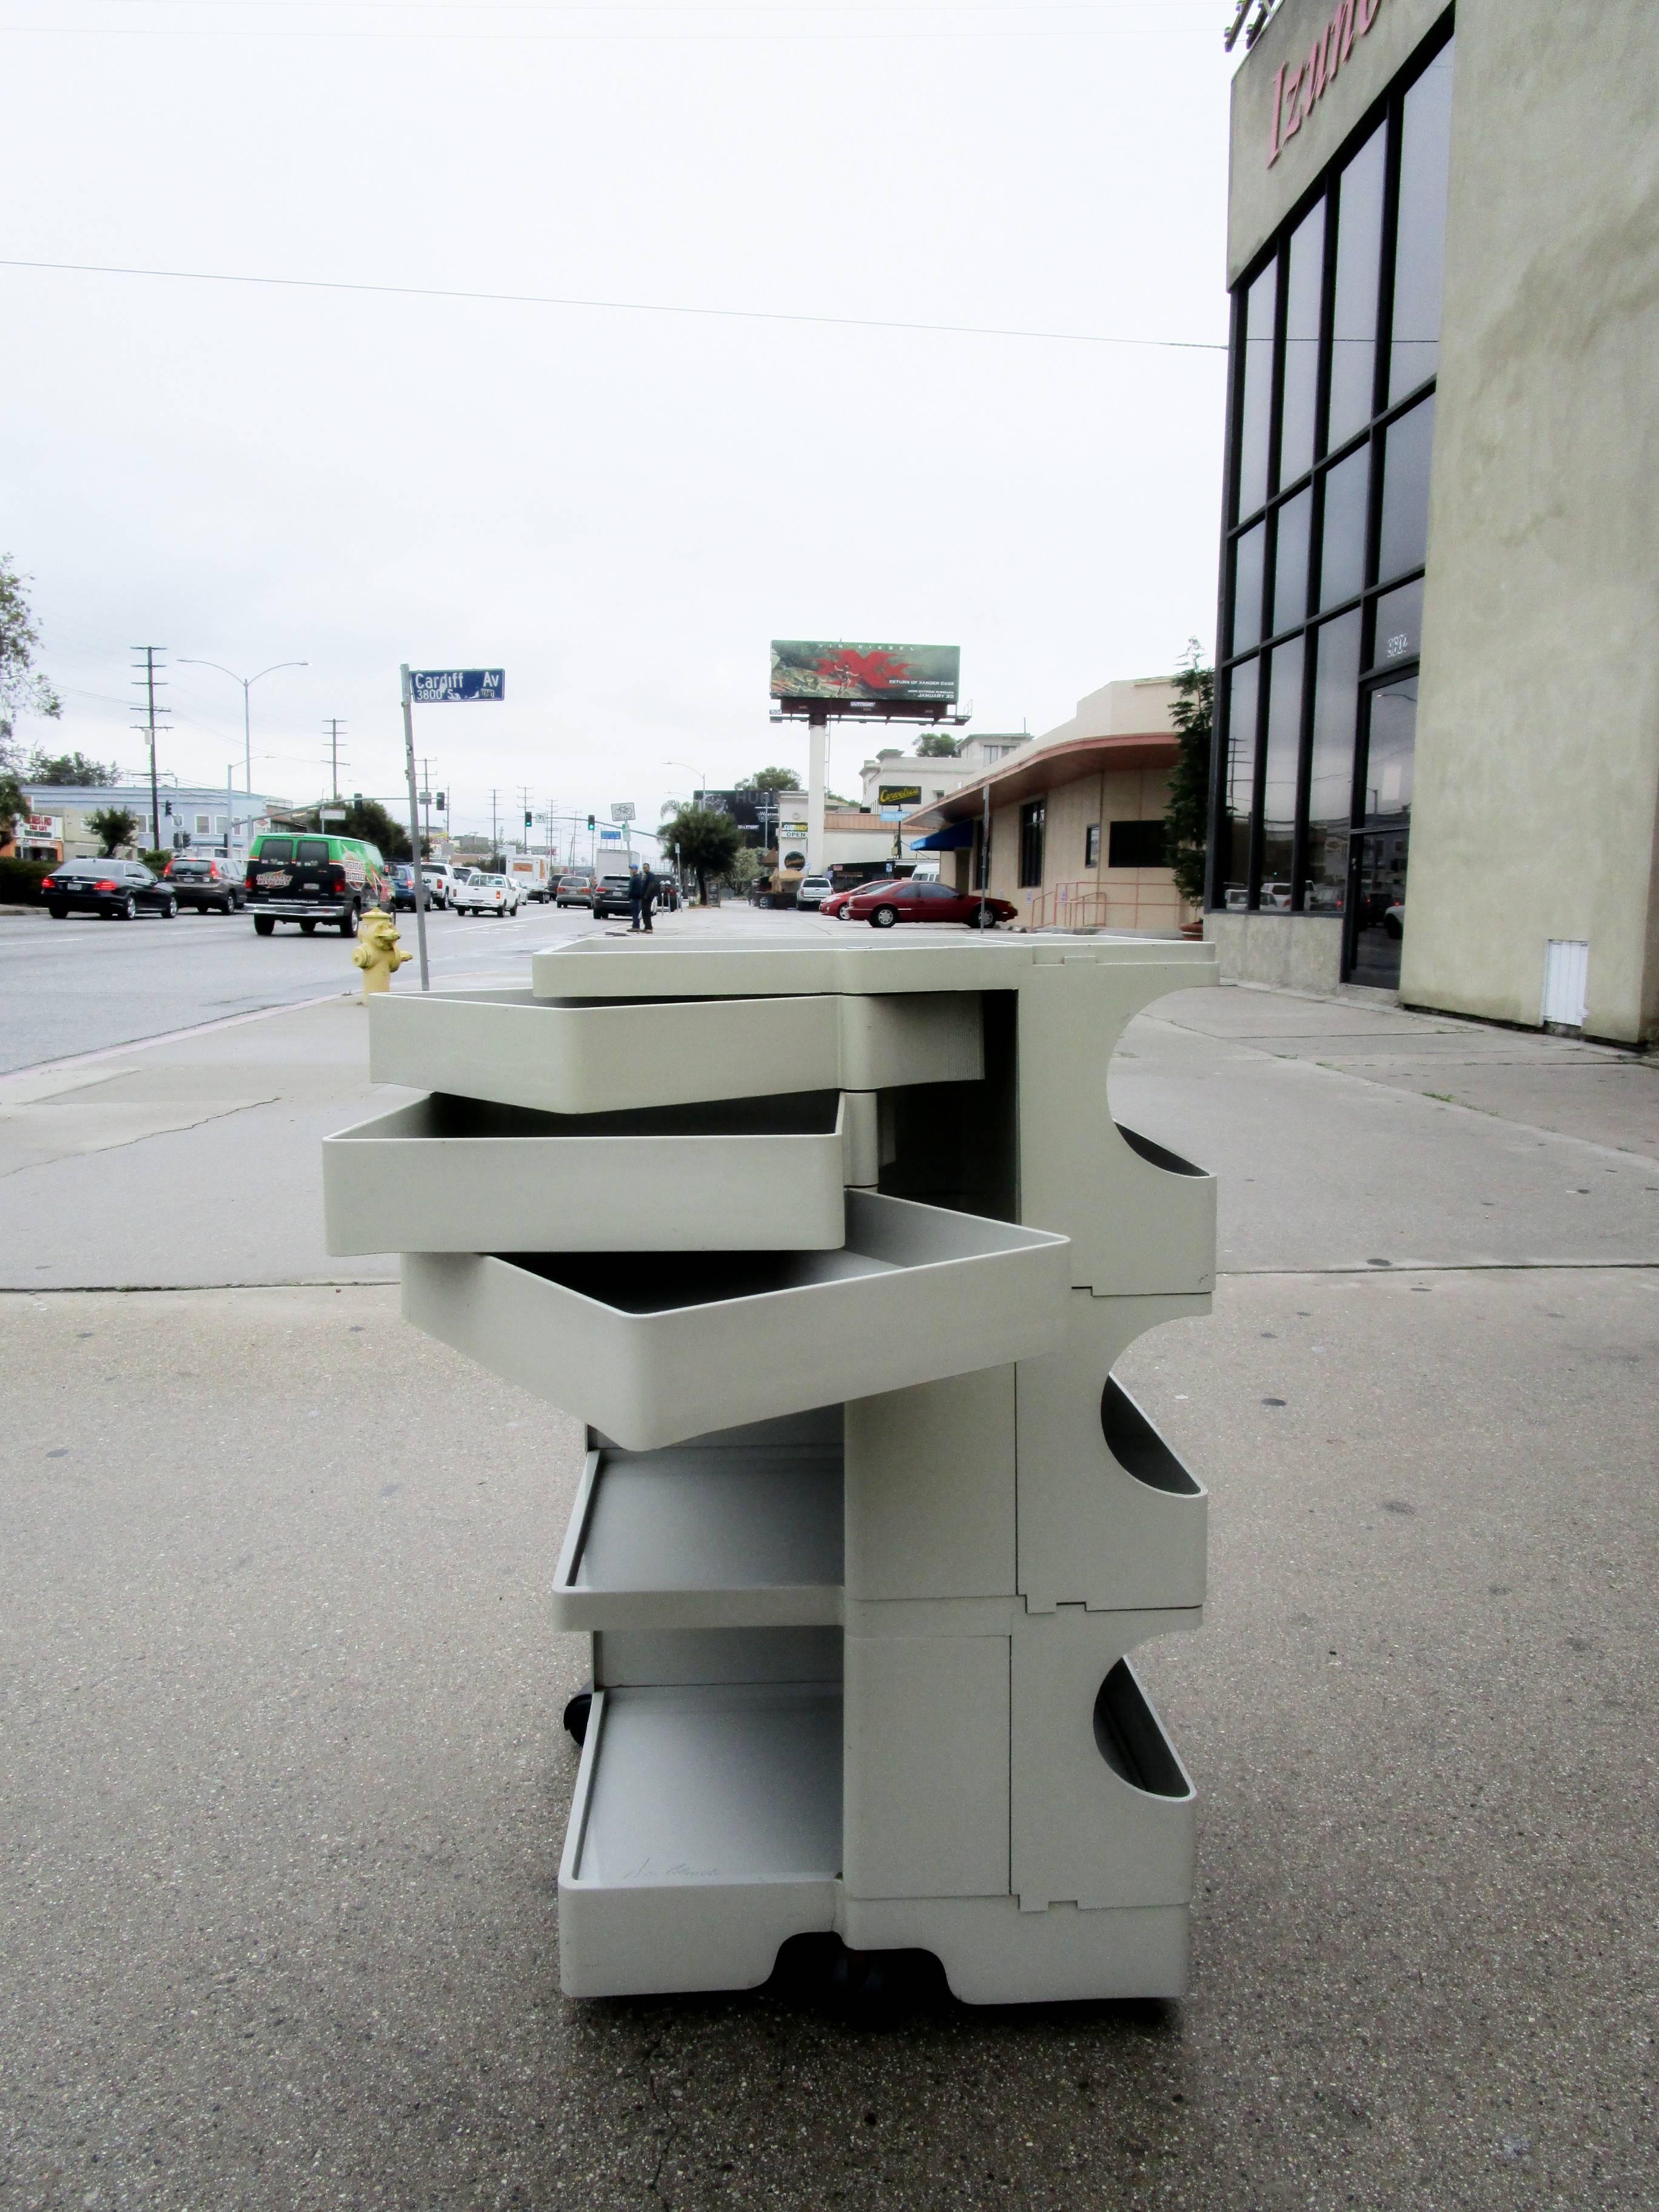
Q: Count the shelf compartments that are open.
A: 3